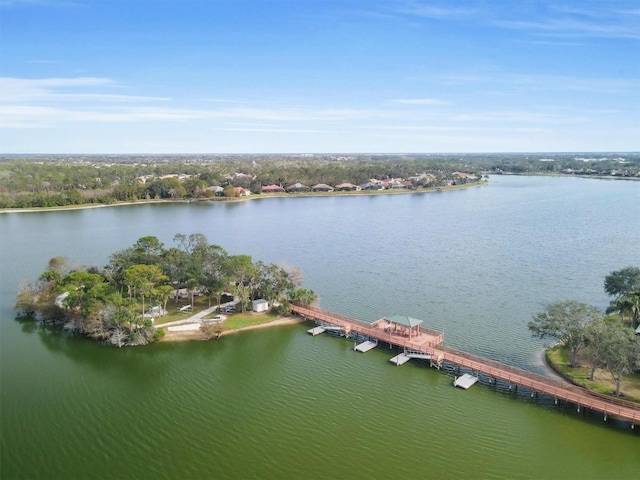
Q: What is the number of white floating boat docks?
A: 4